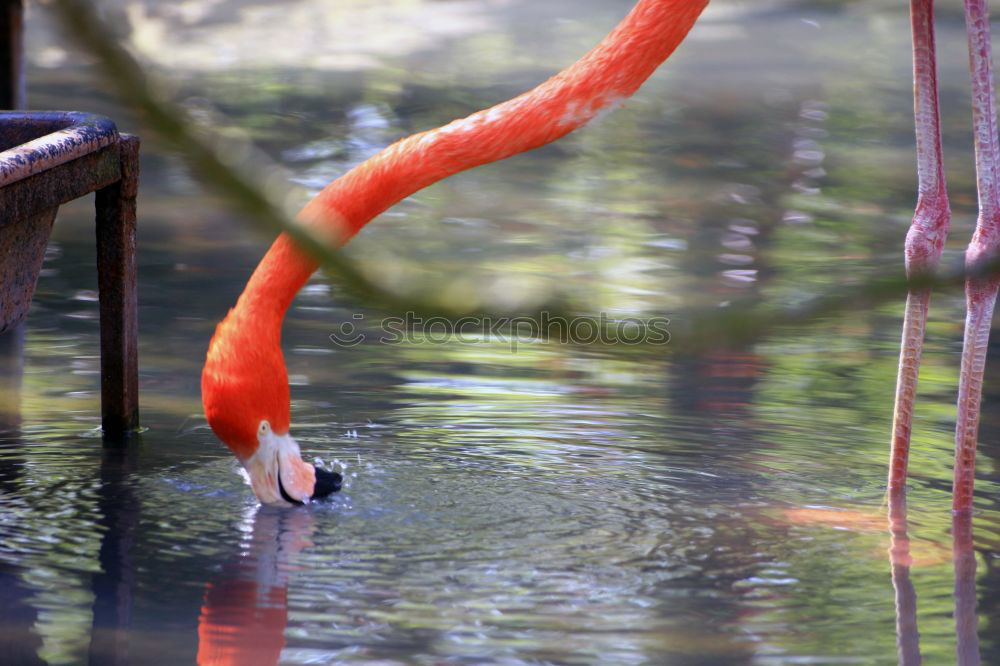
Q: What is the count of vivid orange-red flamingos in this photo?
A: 1